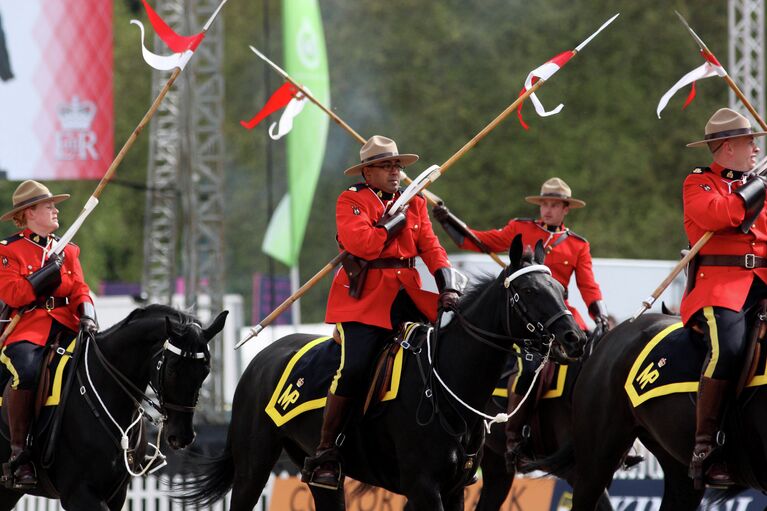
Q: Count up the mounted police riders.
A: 4